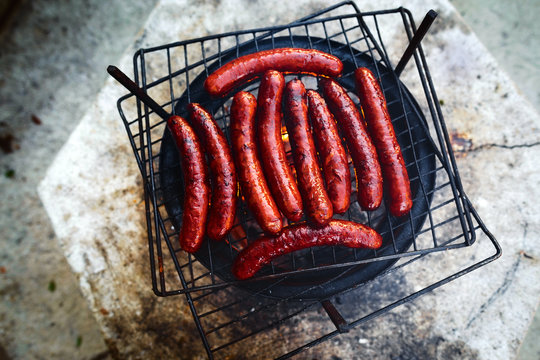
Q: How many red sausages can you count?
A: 10